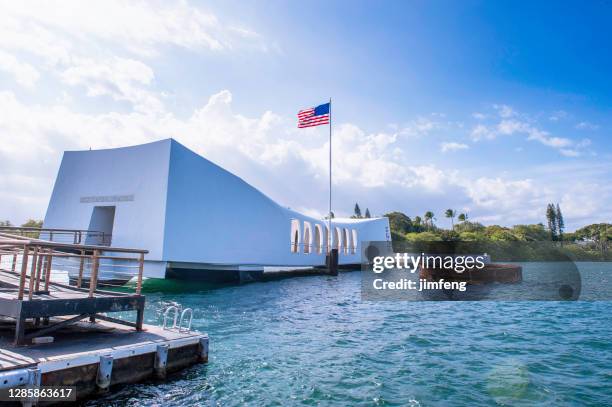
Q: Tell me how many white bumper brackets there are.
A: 4